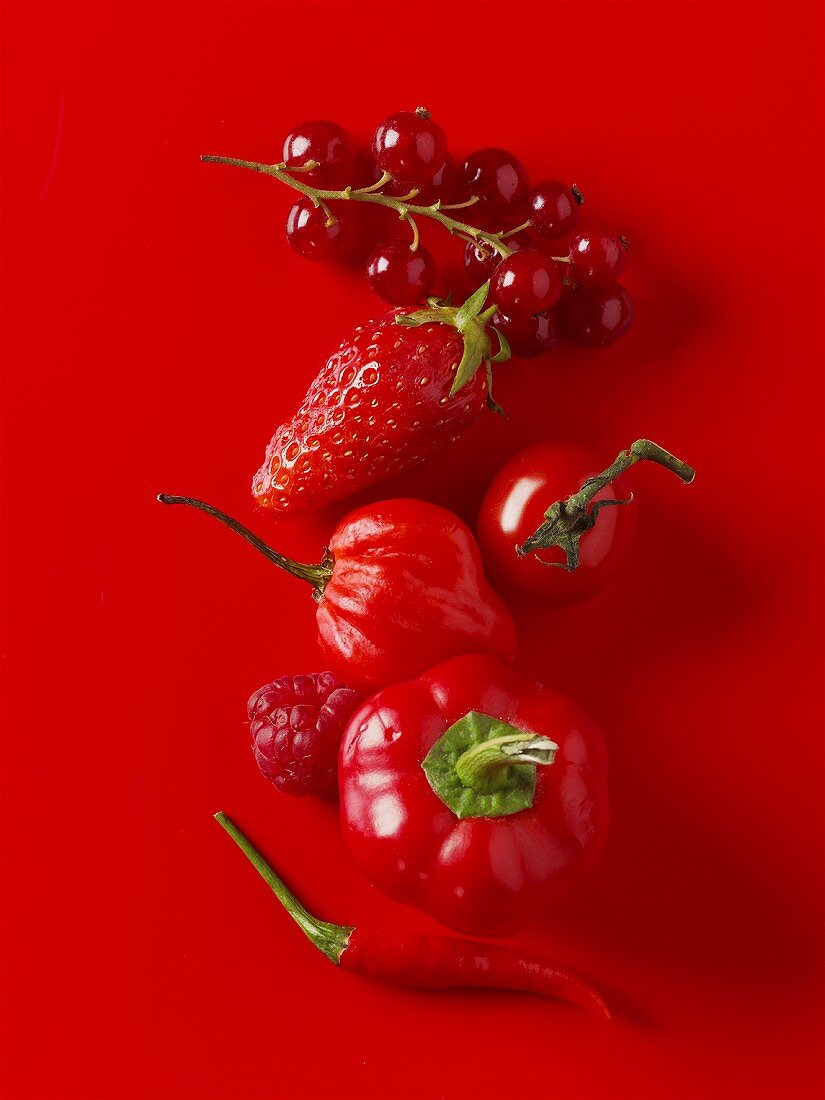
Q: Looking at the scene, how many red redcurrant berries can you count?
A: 12